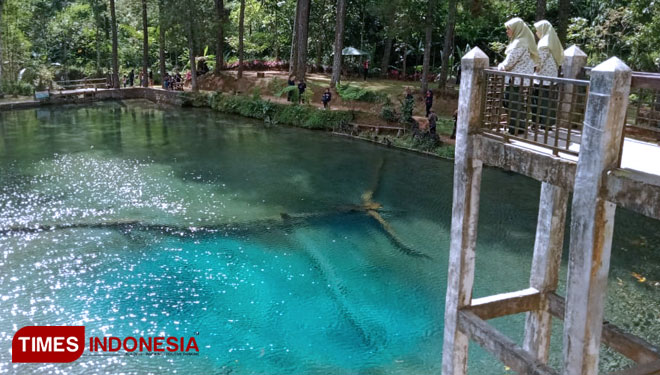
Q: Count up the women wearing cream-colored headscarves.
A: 2